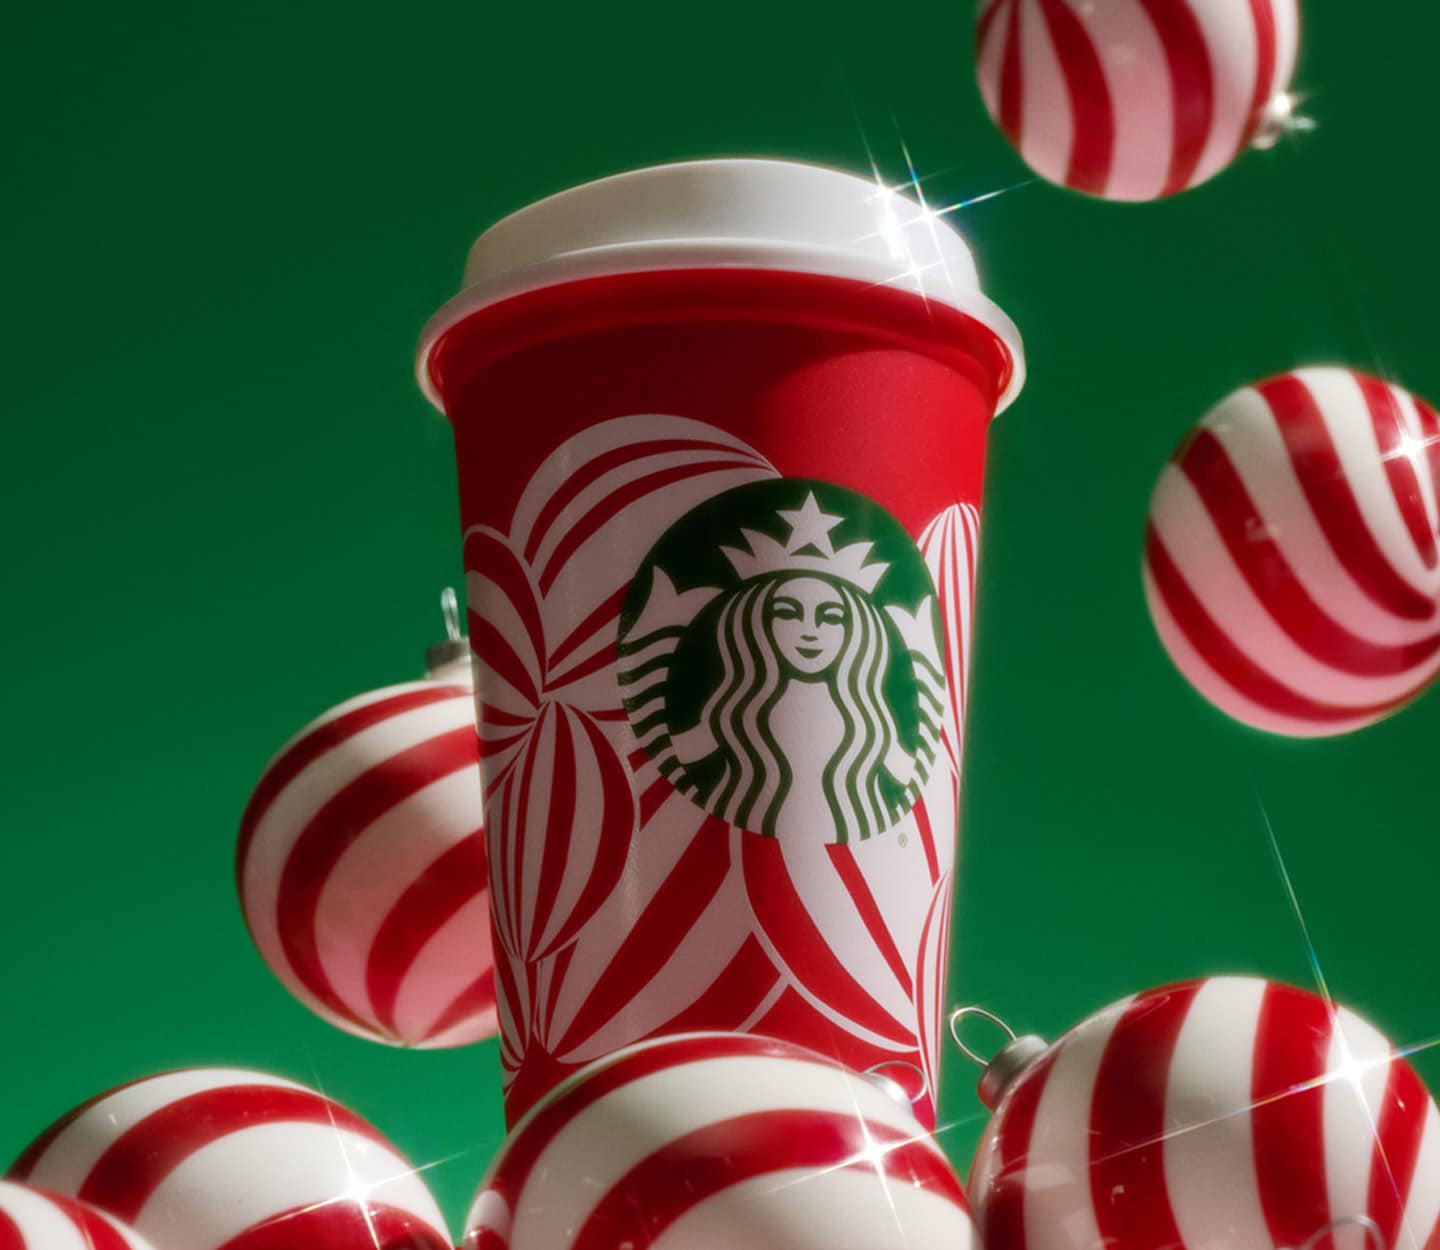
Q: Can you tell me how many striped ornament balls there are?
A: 7